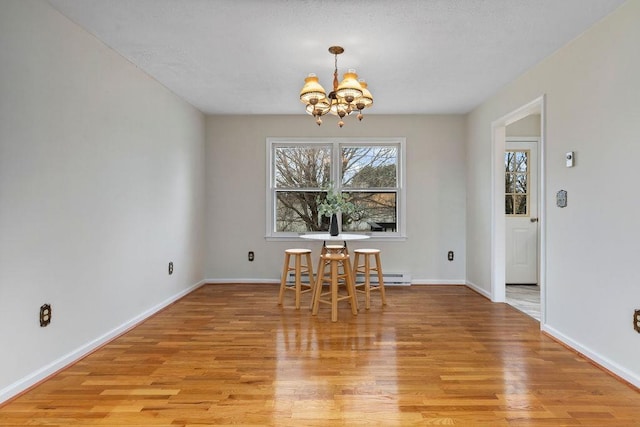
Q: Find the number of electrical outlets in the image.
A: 5